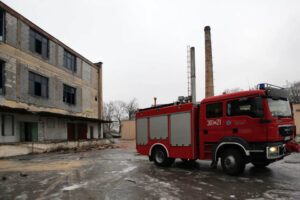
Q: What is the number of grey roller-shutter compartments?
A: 3